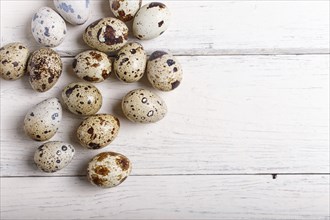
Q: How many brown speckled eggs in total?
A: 14